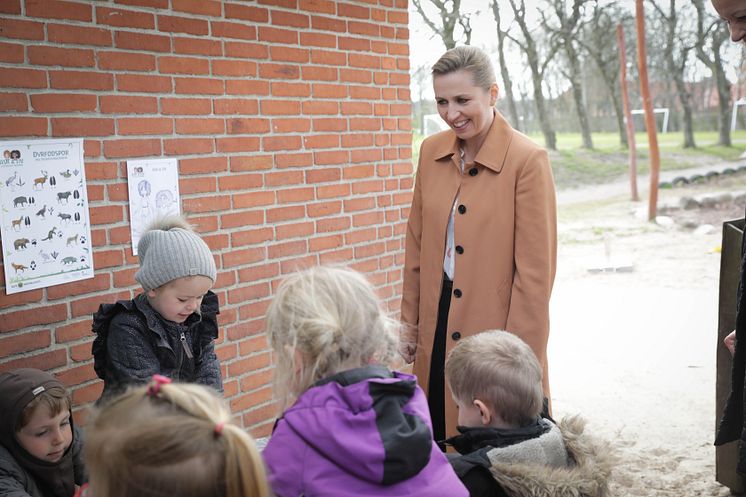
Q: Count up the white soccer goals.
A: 3